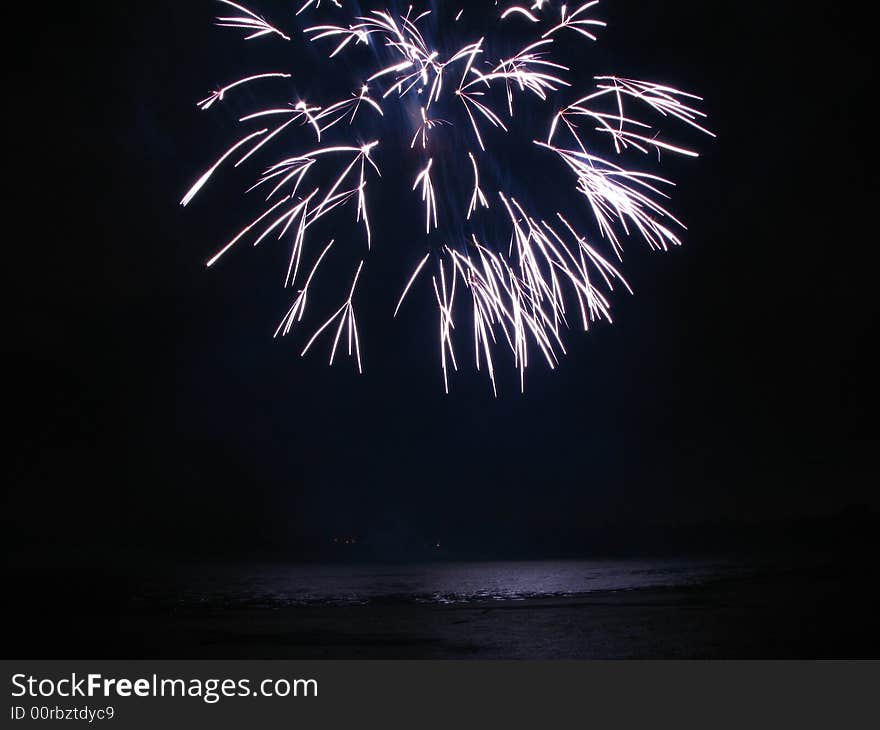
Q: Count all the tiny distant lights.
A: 4